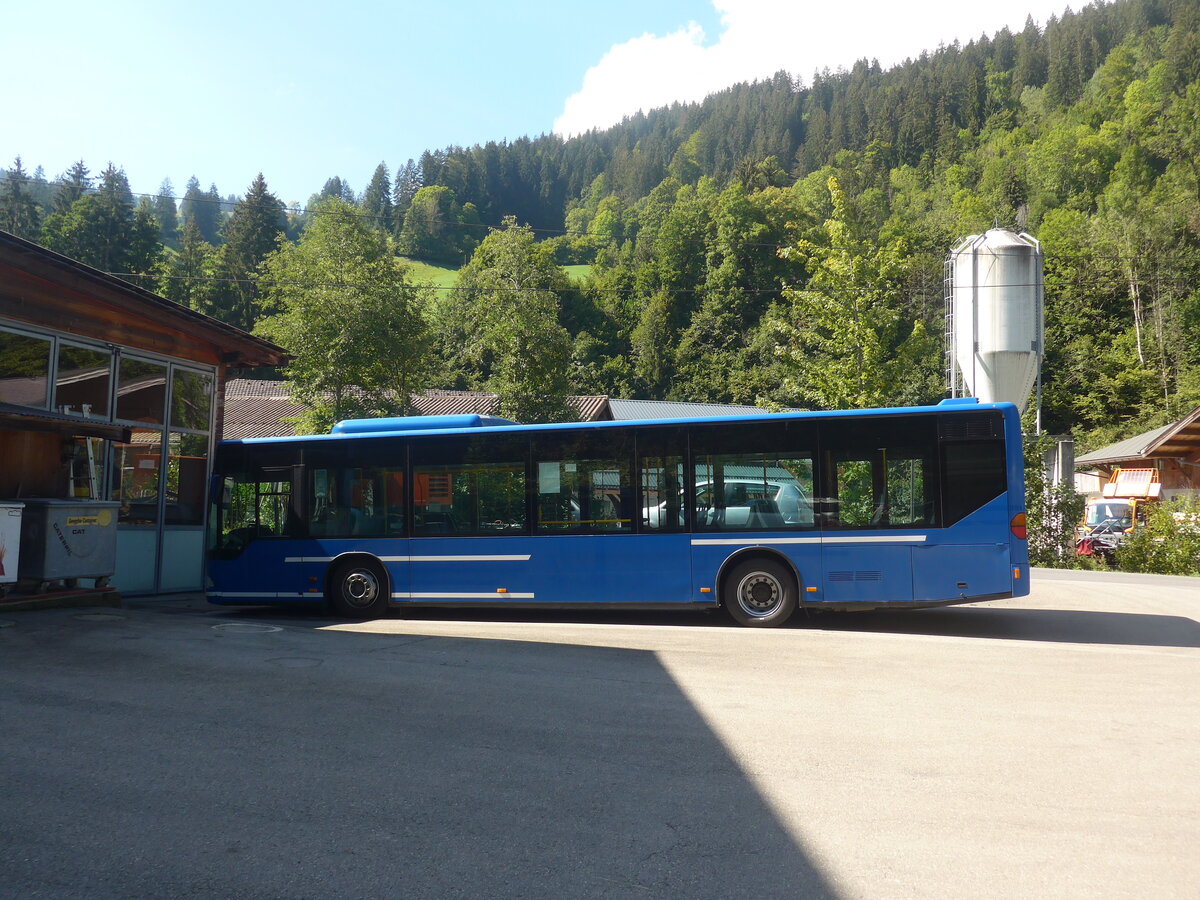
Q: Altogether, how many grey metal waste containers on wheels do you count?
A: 1